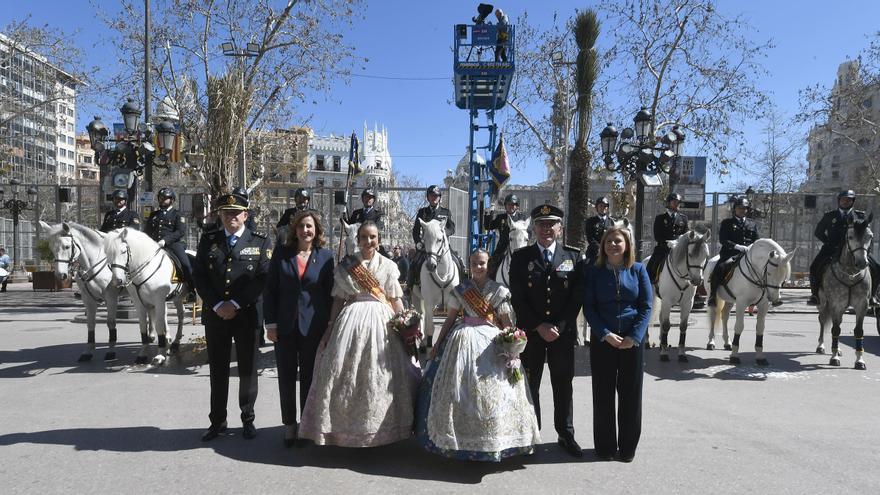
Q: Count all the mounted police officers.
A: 11